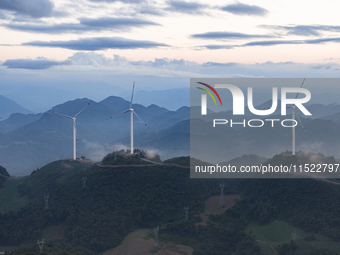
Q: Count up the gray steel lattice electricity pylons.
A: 7